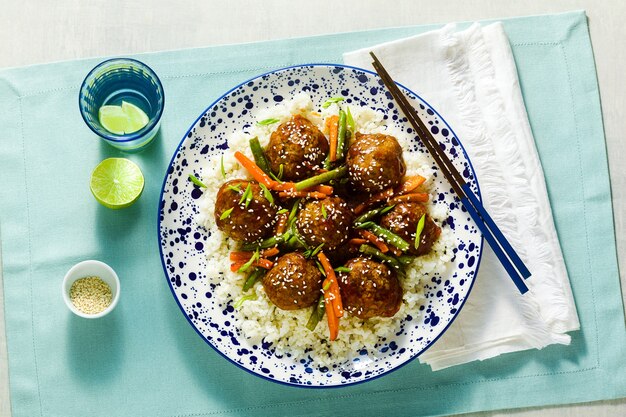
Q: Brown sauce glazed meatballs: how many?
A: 7